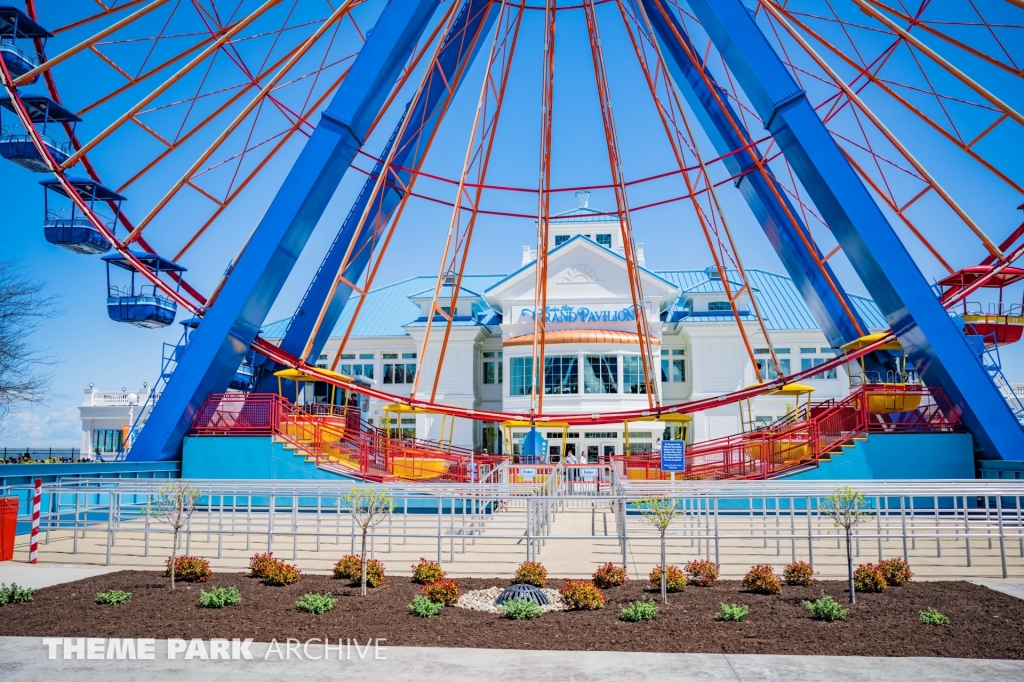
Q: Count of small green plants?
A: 10